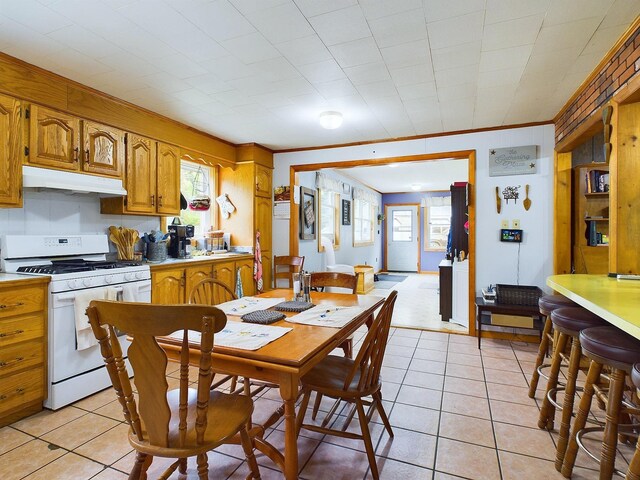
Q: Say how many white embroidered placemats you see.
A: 3